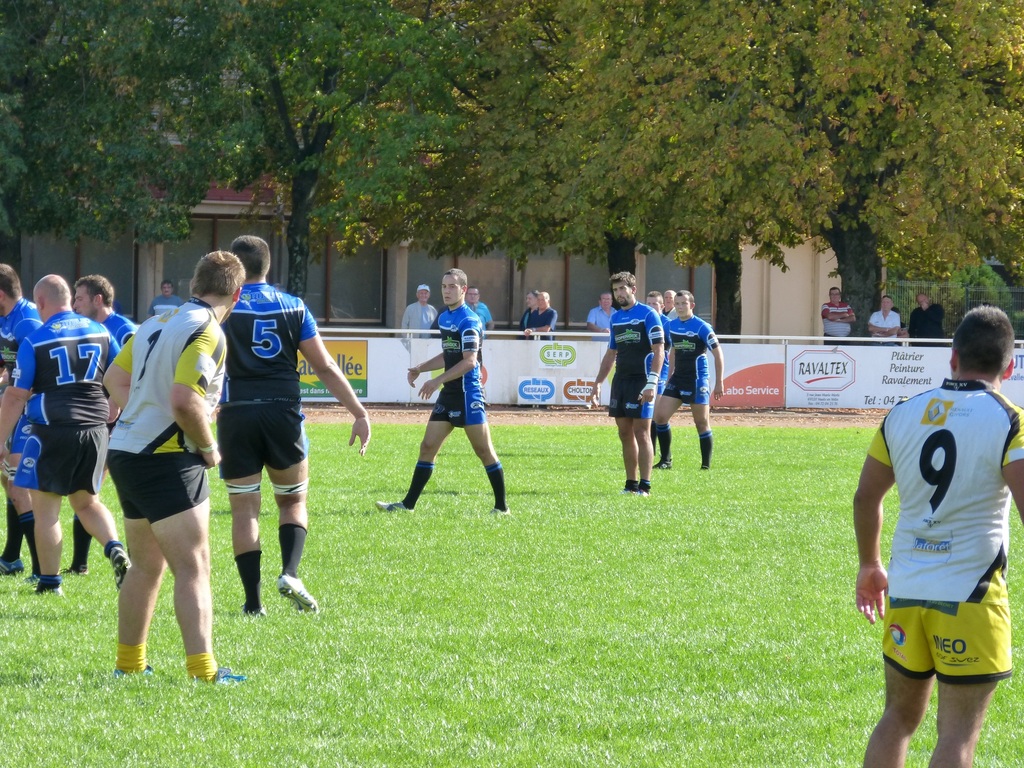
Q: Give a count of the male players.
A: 10